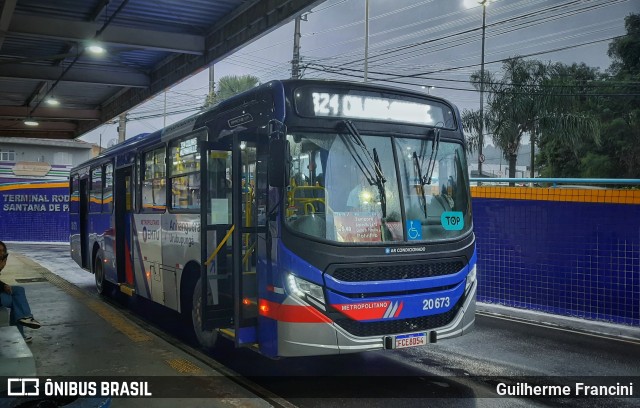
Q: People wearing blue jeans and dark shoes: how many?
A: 1